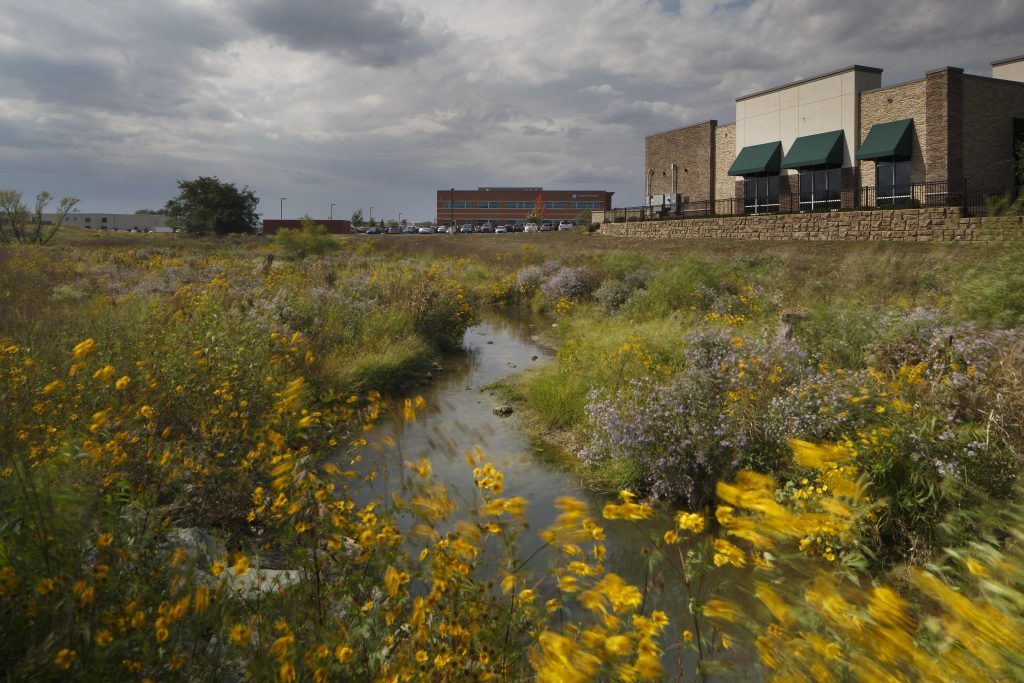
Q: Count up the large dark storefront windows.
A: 3